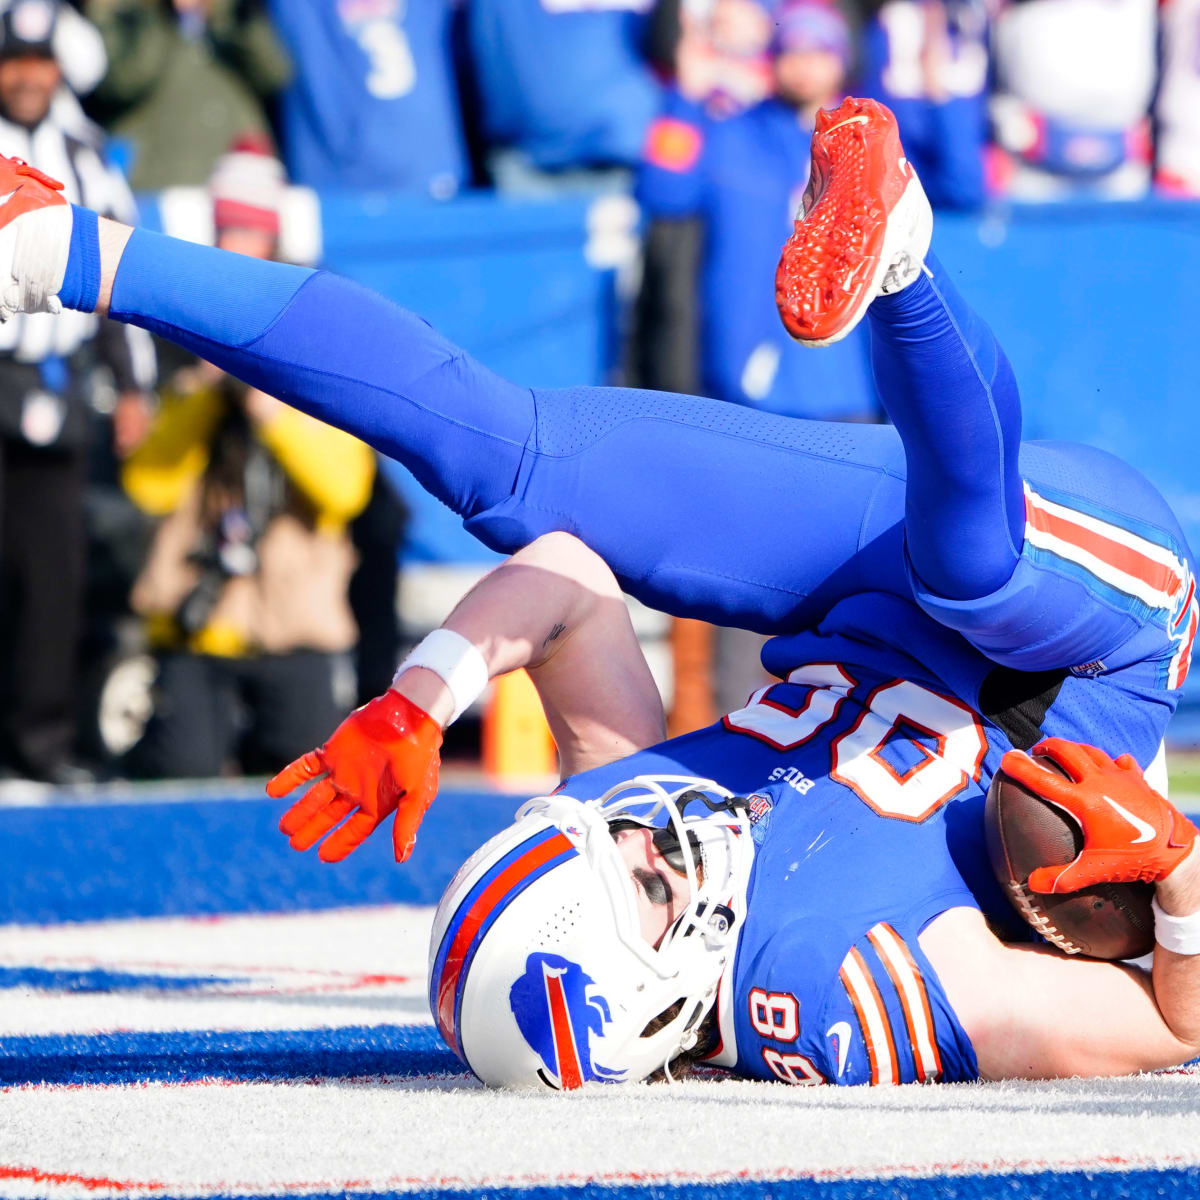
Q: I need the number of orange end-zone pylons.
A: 1